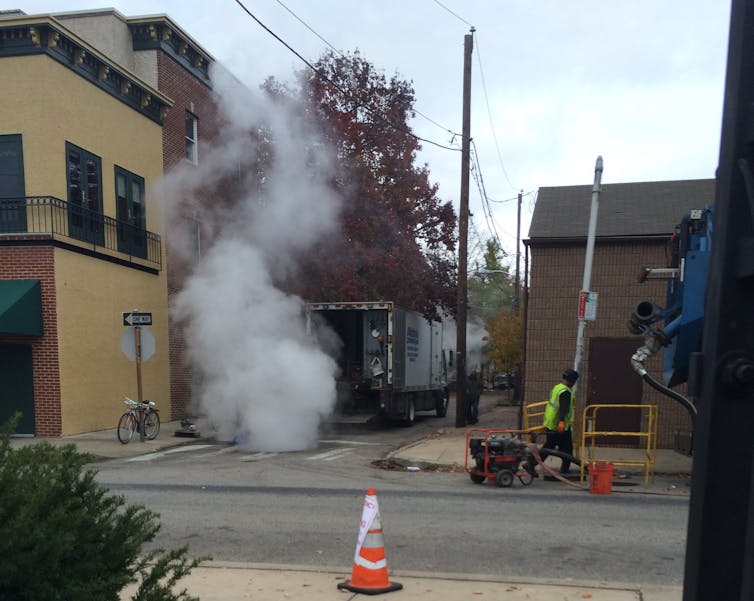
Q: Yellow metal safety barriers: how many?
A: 2